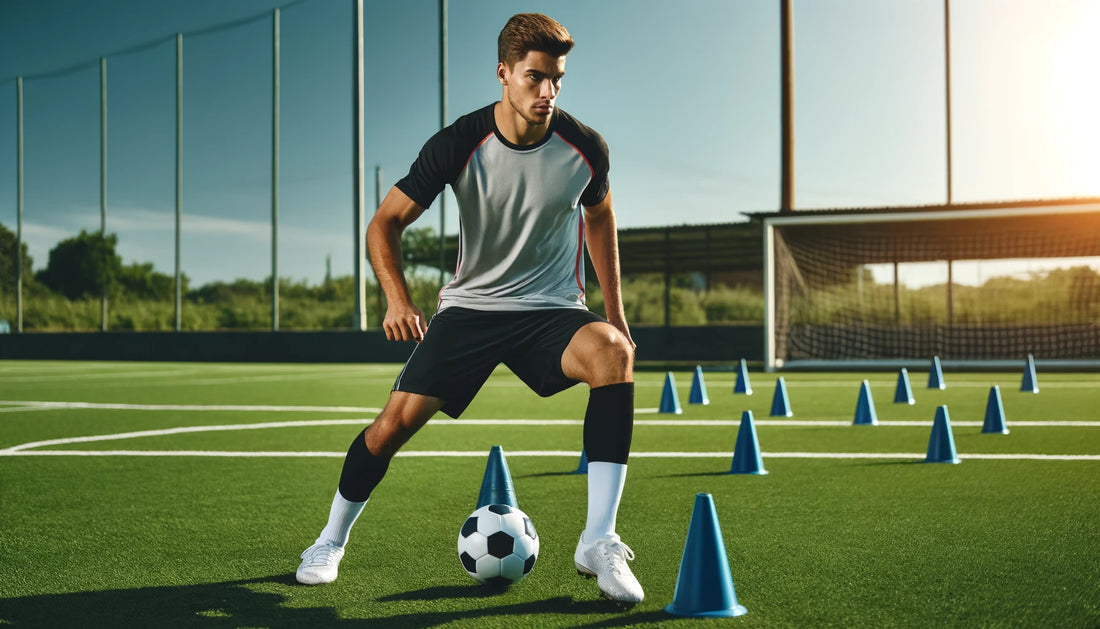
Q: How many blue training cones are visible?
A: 14